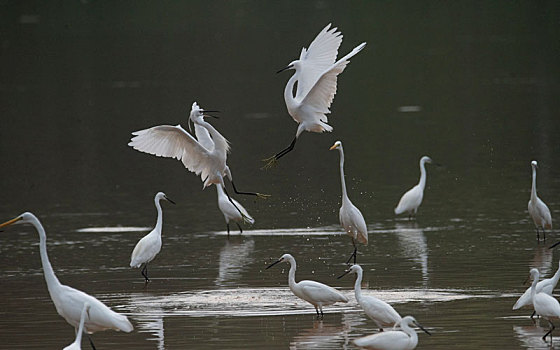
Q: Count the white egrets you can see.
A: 14